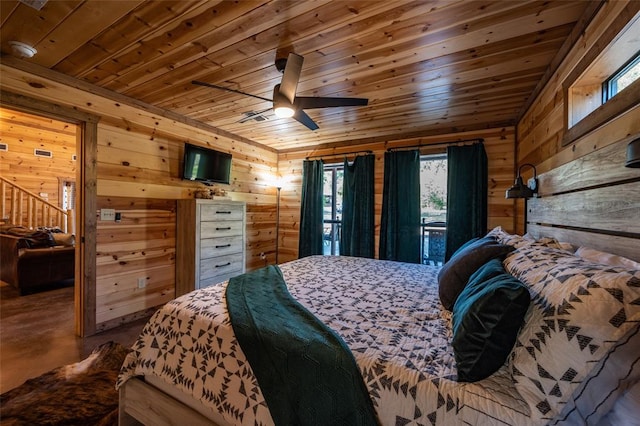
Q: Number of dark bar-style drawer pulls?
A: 4